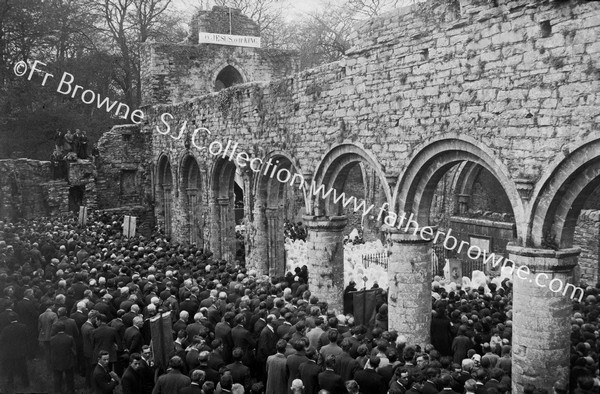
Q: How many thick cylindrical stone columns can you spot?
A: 3